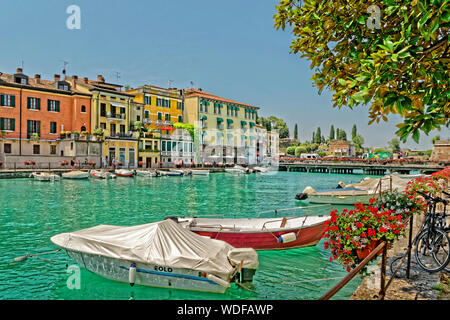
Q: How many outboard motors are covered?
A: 1